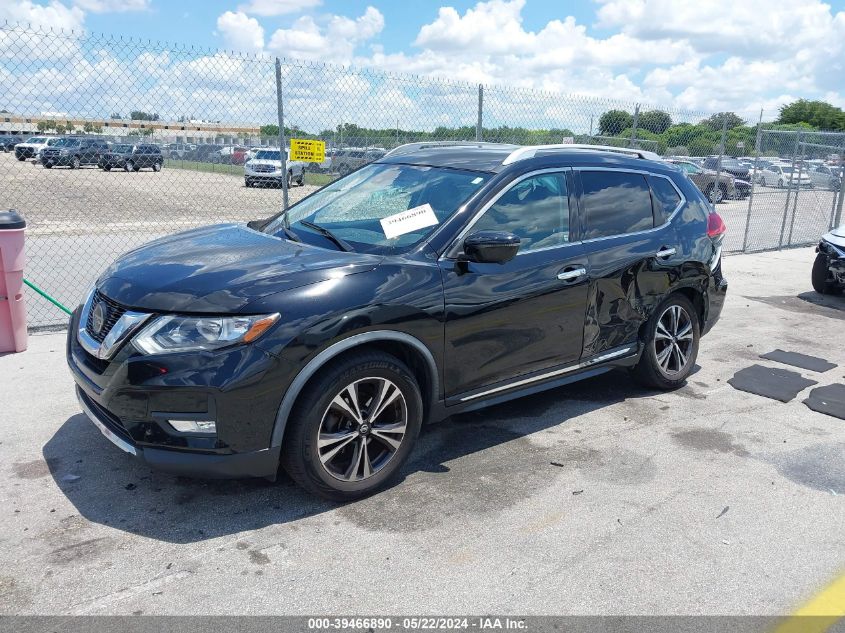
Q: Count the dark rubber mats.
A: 3